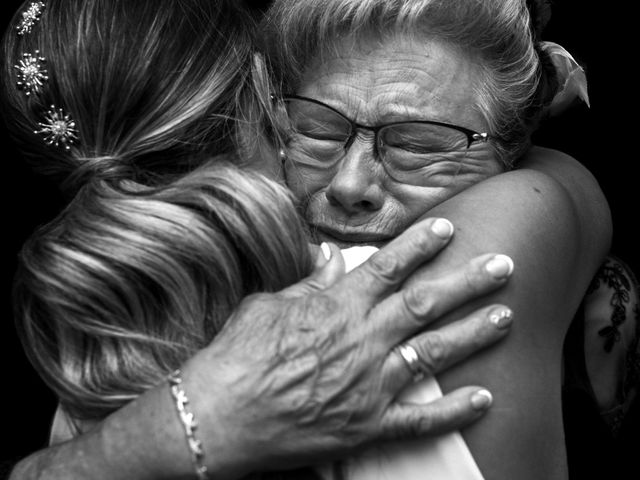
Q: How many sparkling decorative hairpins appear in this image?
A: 3